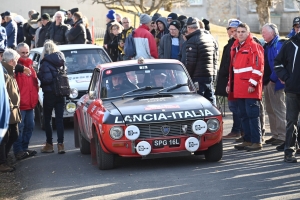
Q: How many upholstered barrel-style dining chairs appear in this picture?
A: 0